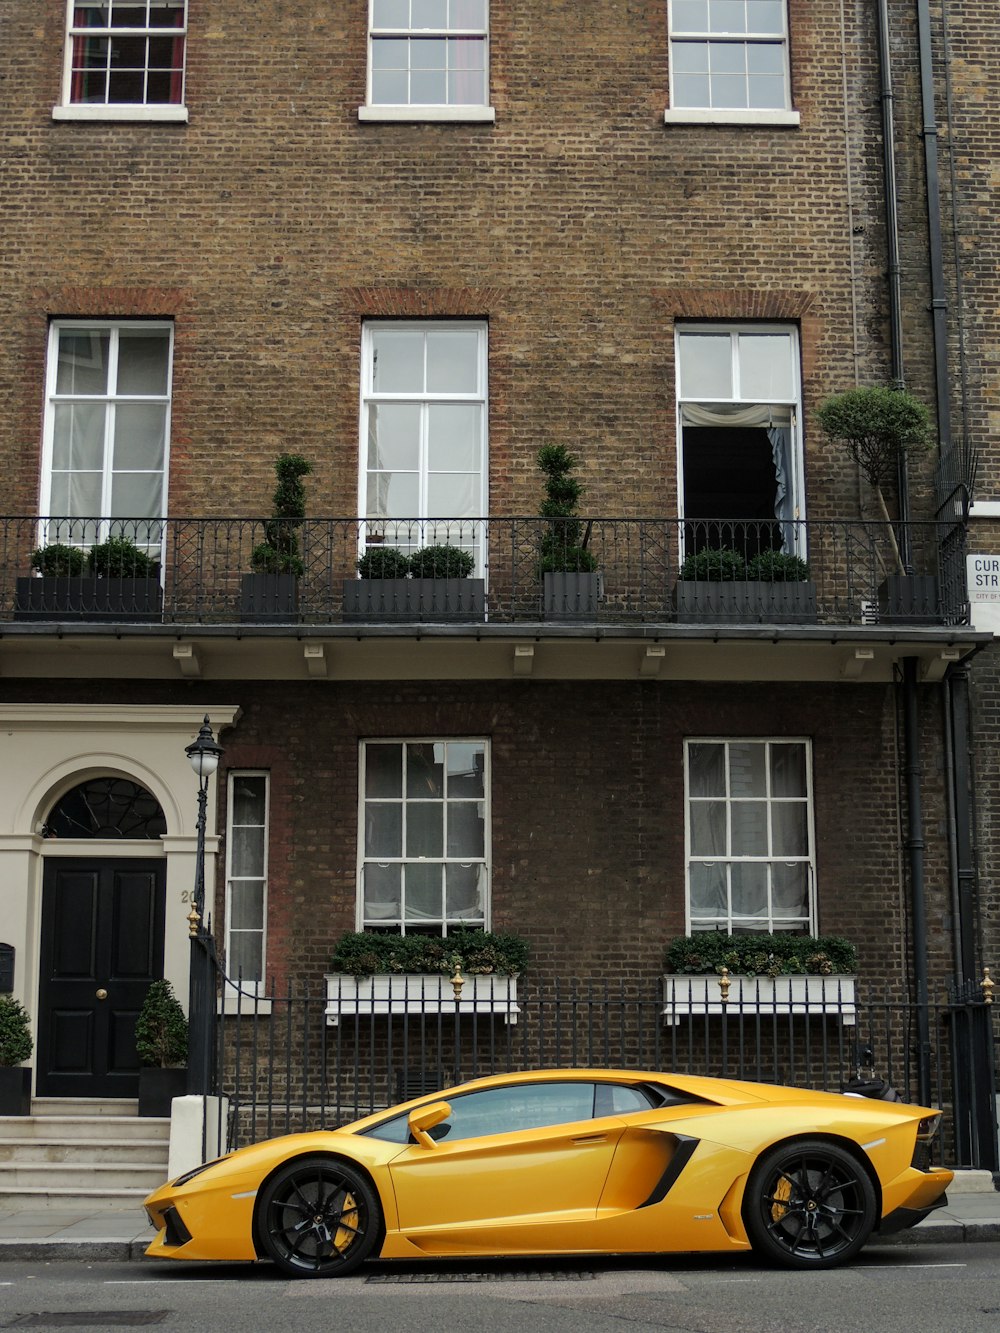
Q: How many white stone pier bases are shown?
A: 1